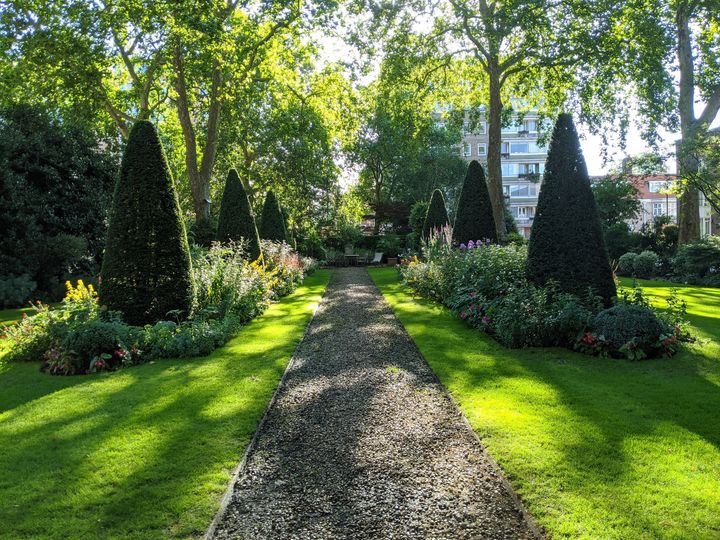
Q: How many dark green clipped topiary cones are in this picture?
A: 6